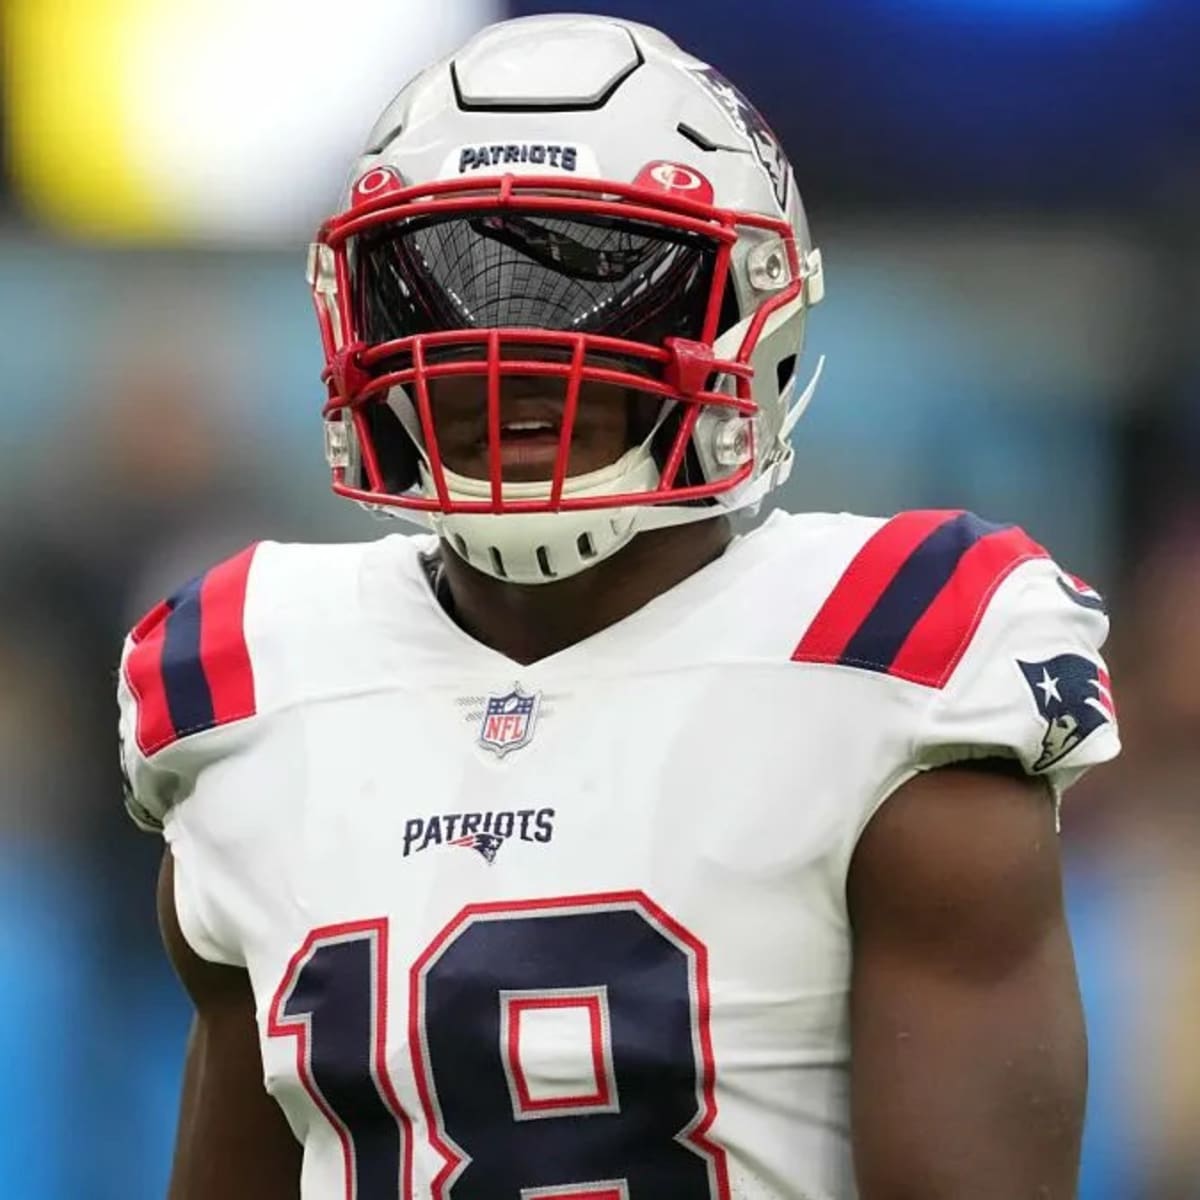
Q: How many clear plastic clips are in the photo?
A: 4